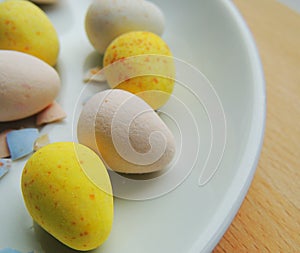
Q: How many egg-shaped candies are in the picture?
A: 6